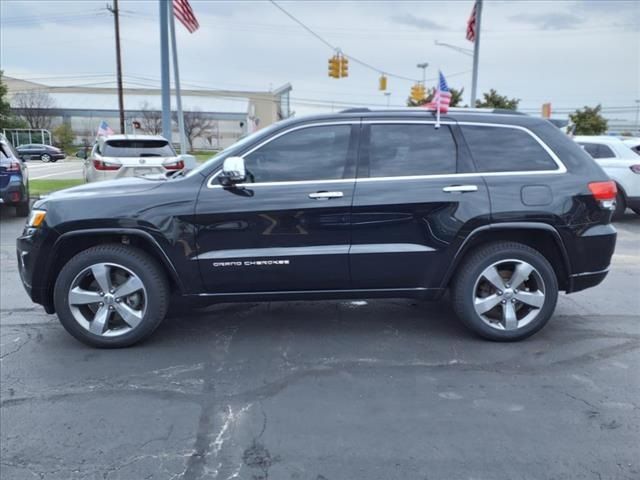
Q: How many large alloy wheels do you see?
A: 2